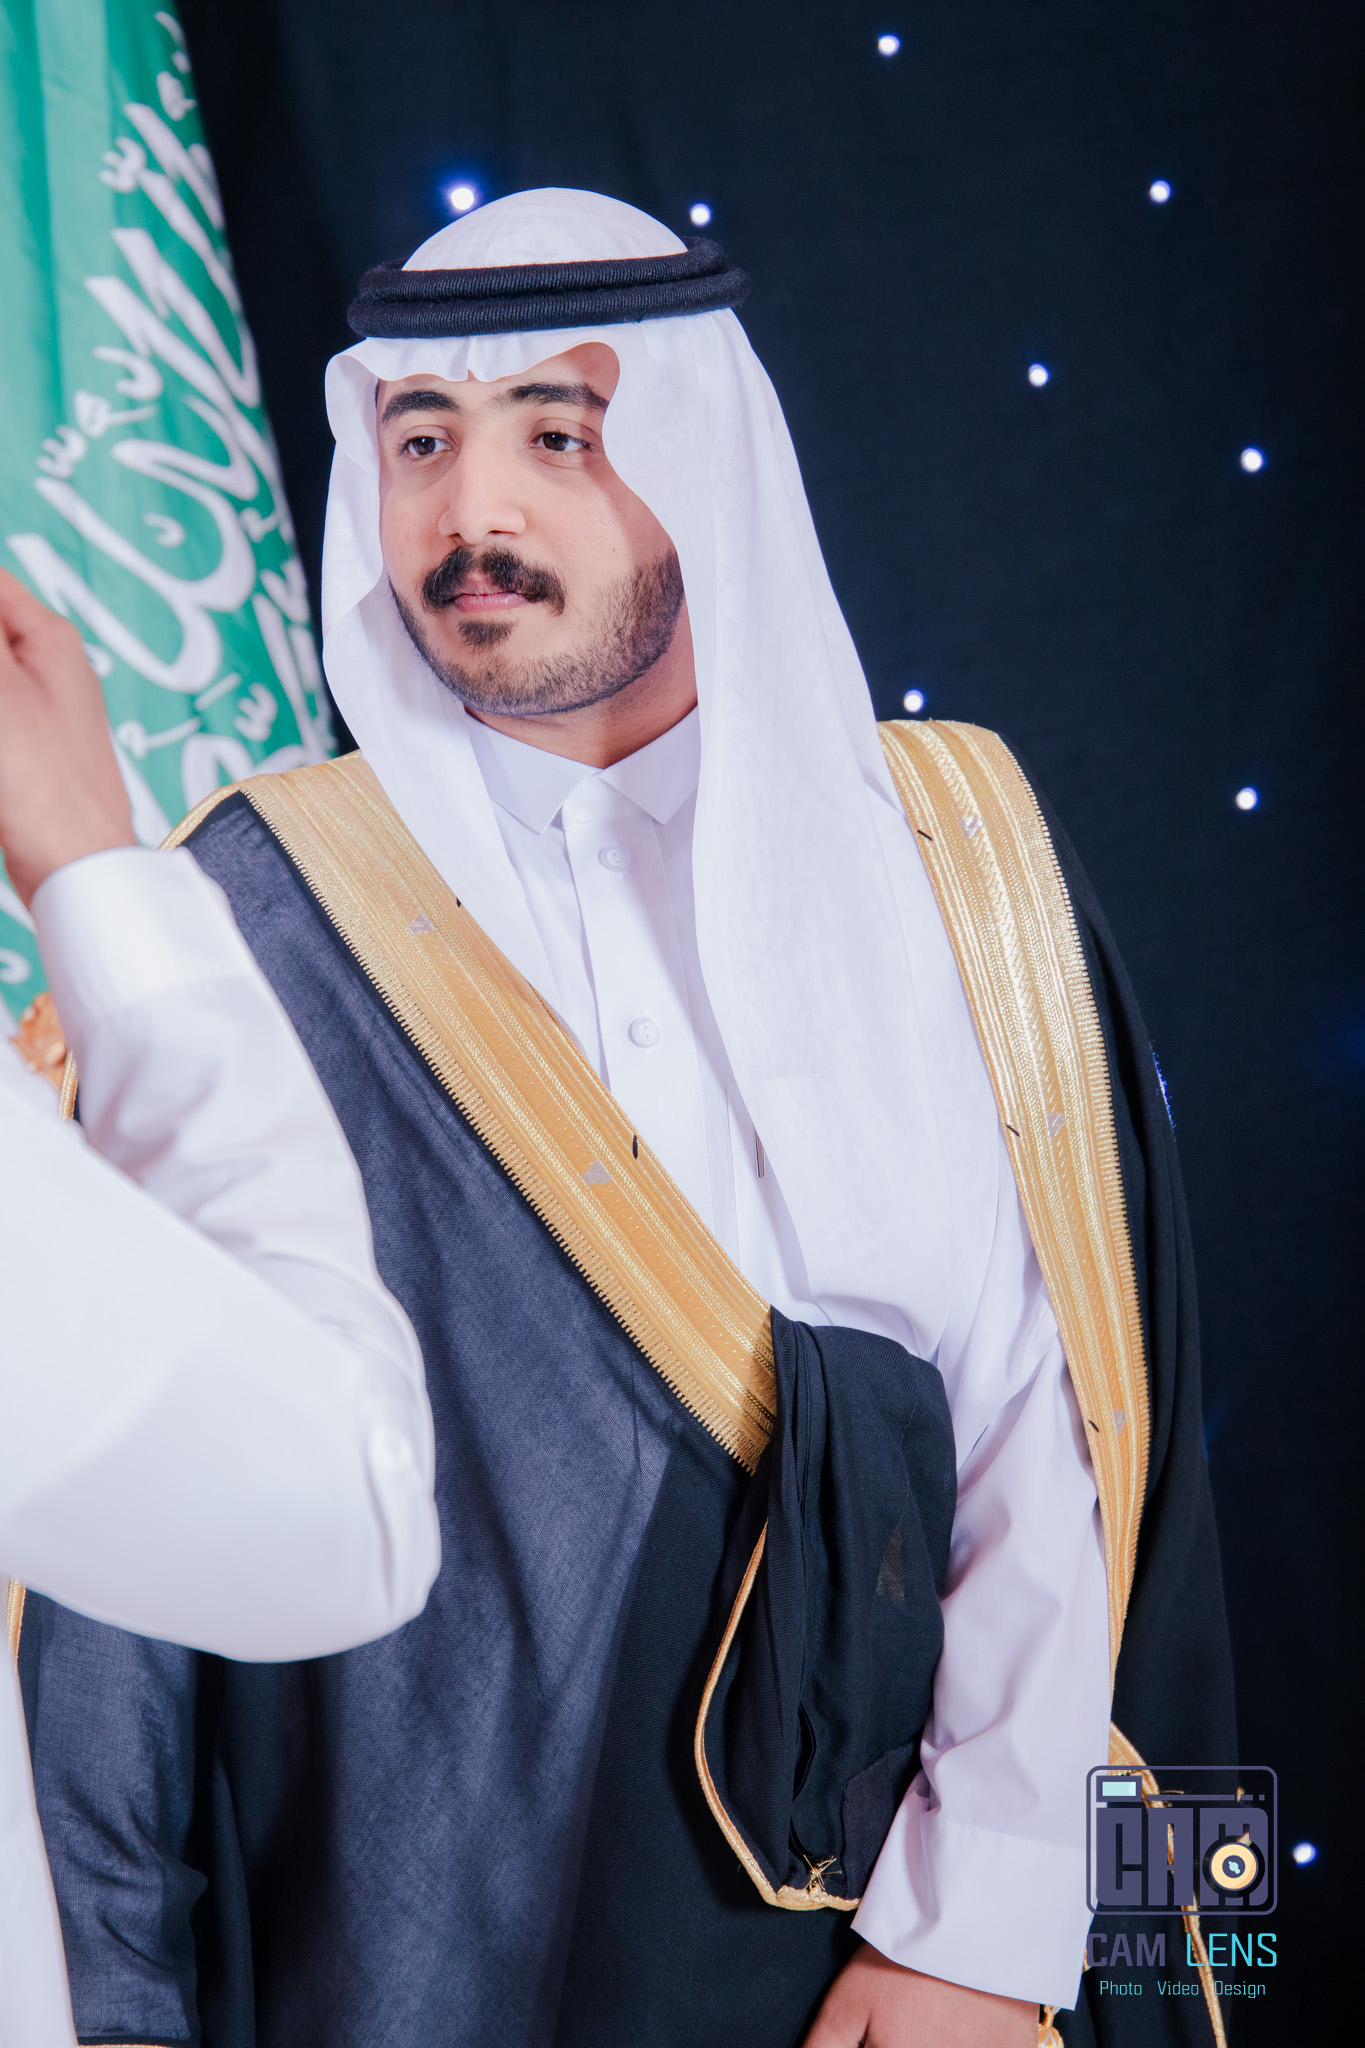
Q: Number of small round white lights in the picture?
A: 9